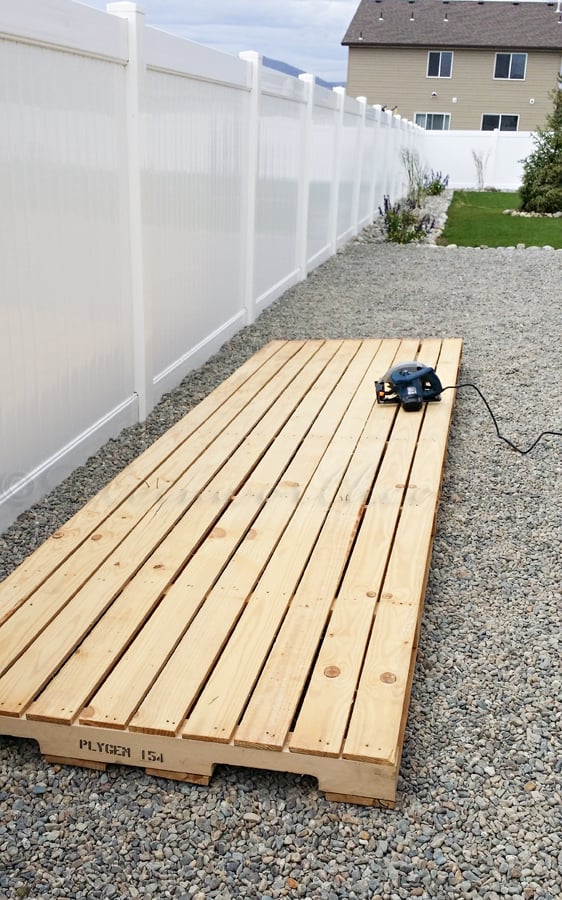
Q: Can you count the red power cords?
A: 0